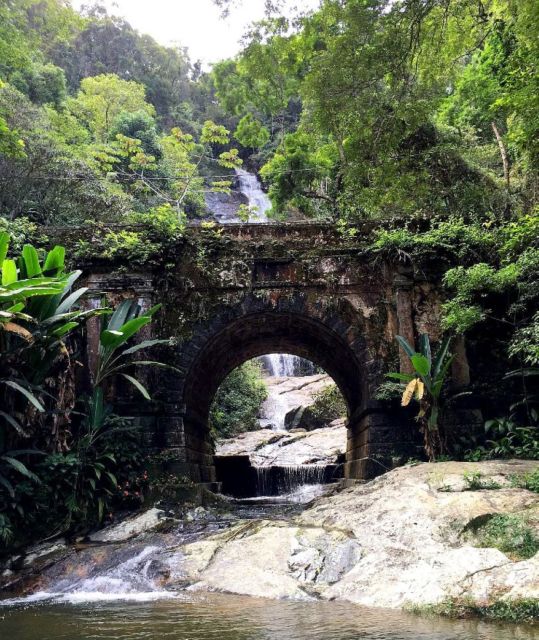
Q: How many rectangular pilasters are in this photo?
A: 4